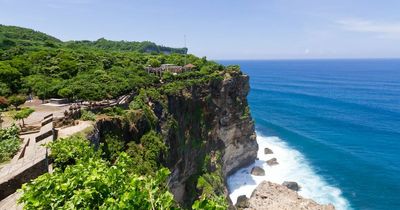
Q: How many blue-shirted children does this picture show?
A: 0